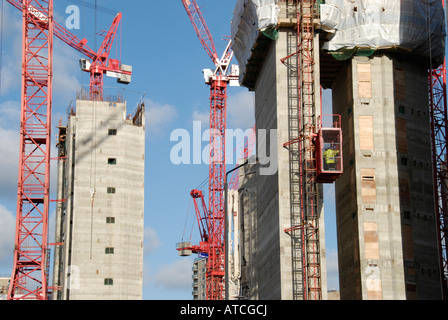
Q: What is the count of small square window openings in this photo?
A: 6